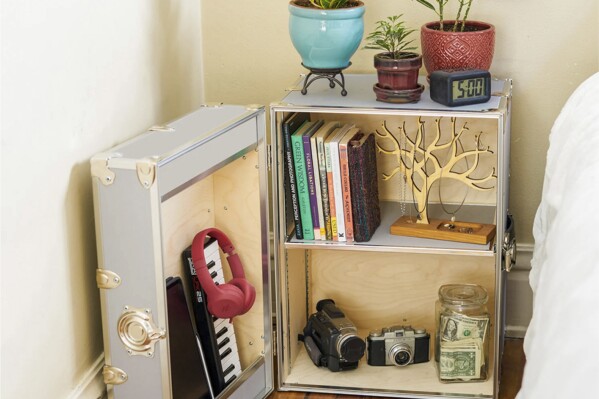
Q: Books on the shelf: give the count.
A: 9